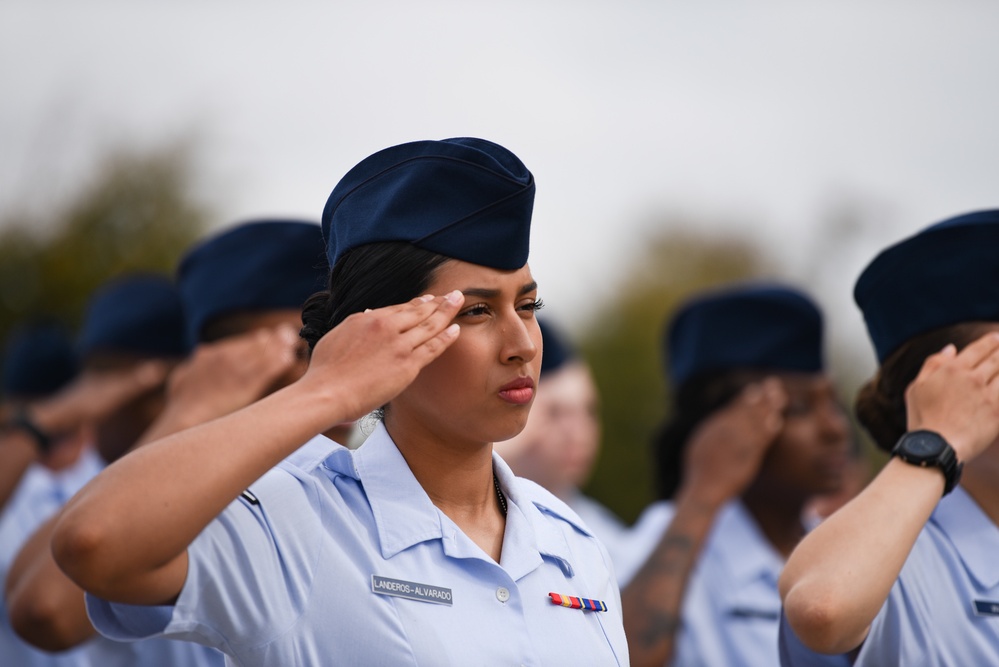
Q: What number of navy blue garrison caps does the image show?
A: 7